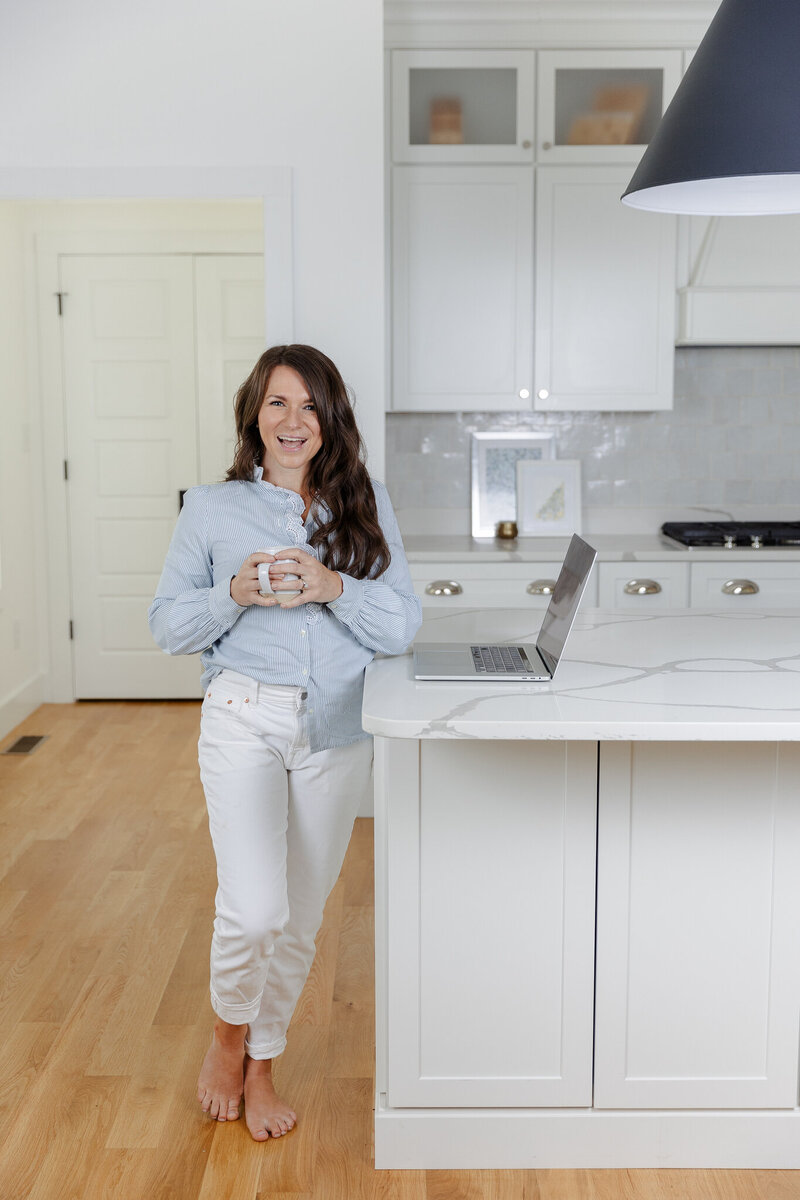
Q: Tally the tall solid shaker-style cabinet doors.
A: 4